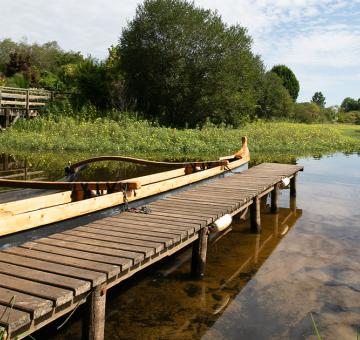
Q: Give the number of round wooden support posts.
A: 5